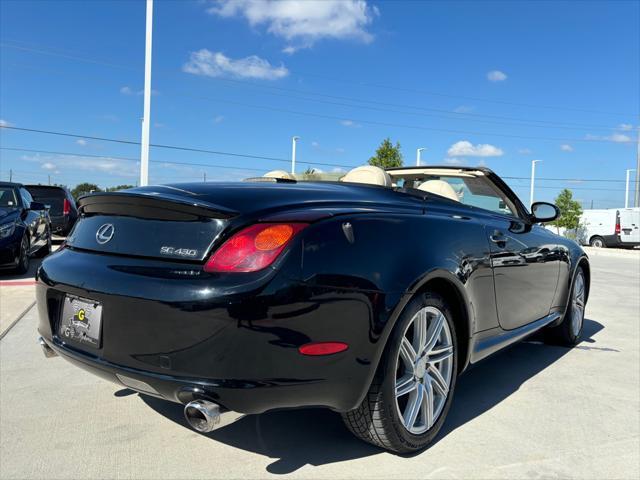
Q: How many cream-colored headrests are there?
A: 3